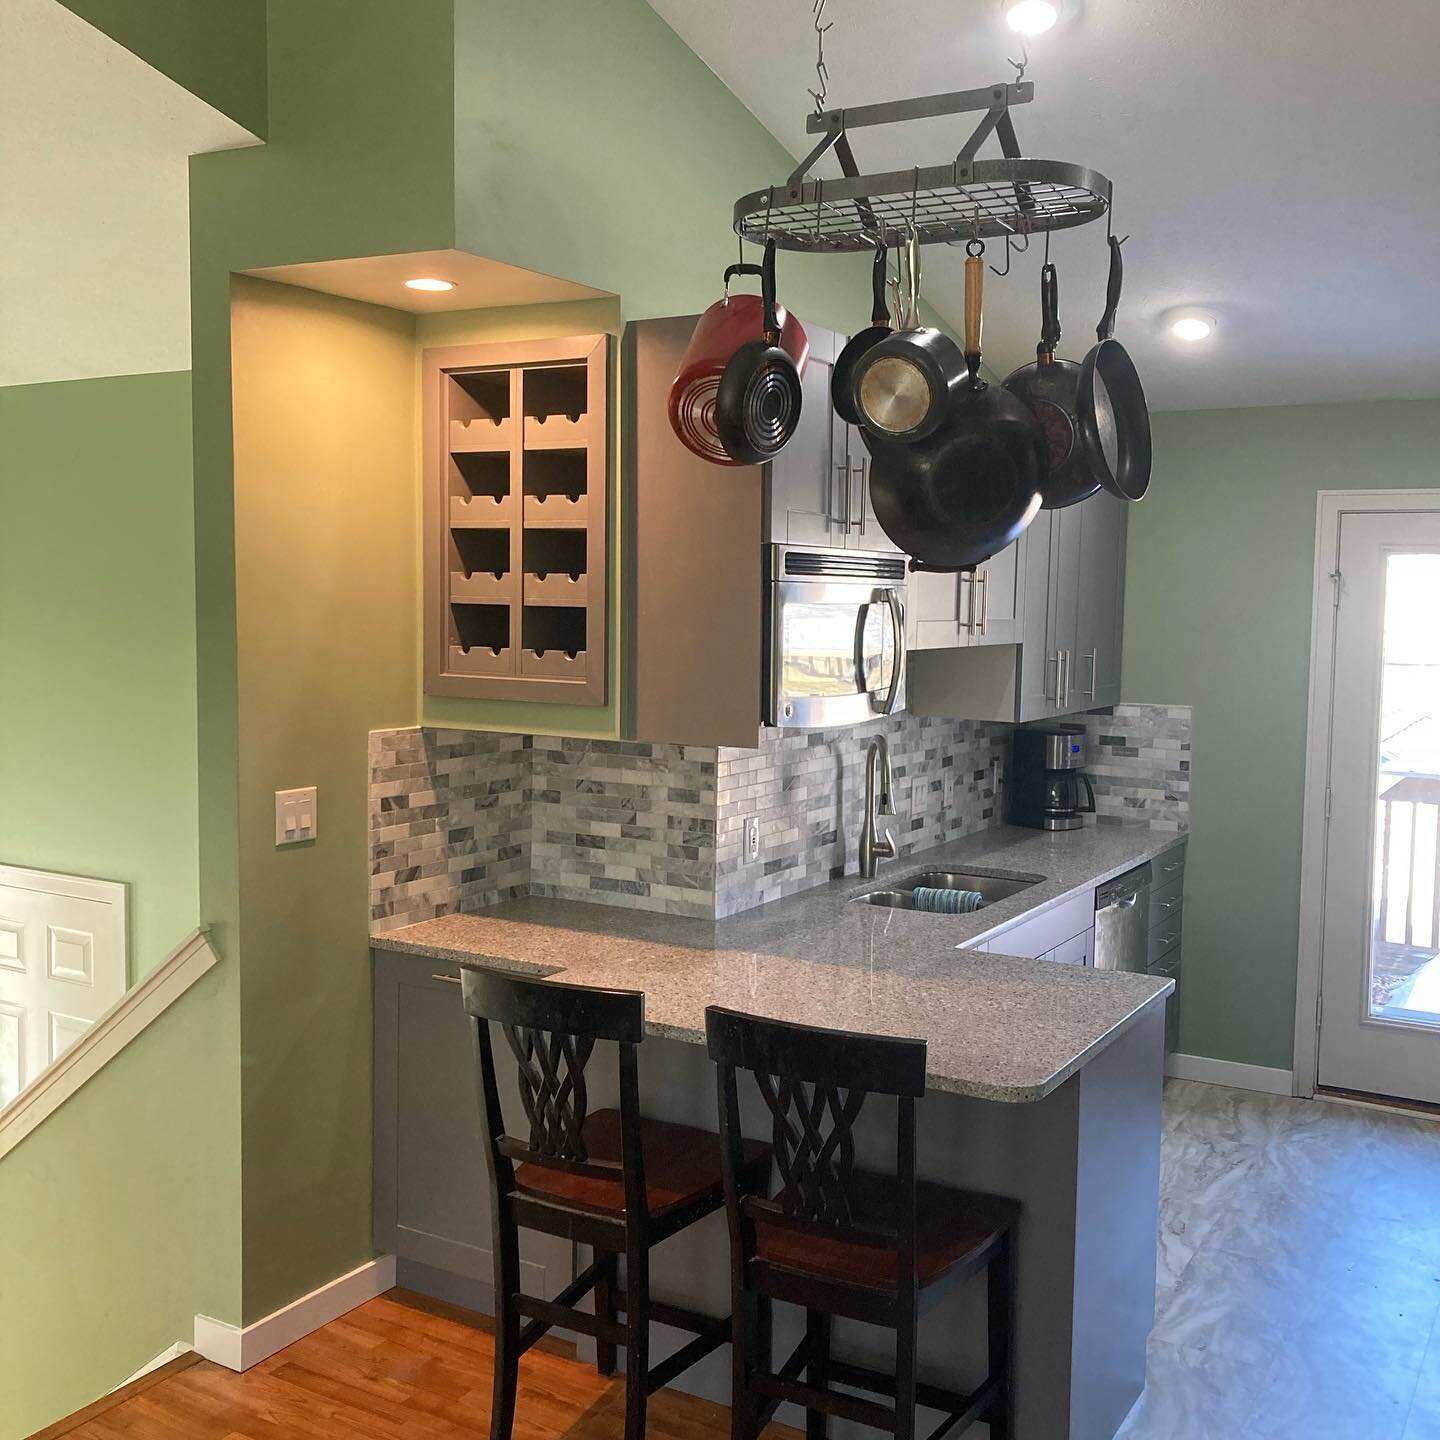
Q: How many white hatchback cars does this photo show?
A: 0